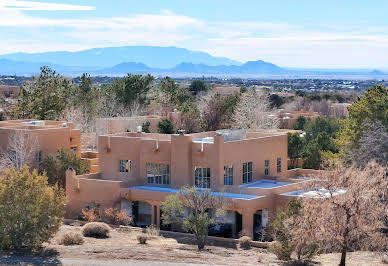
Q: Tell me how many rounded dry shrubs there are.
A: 4